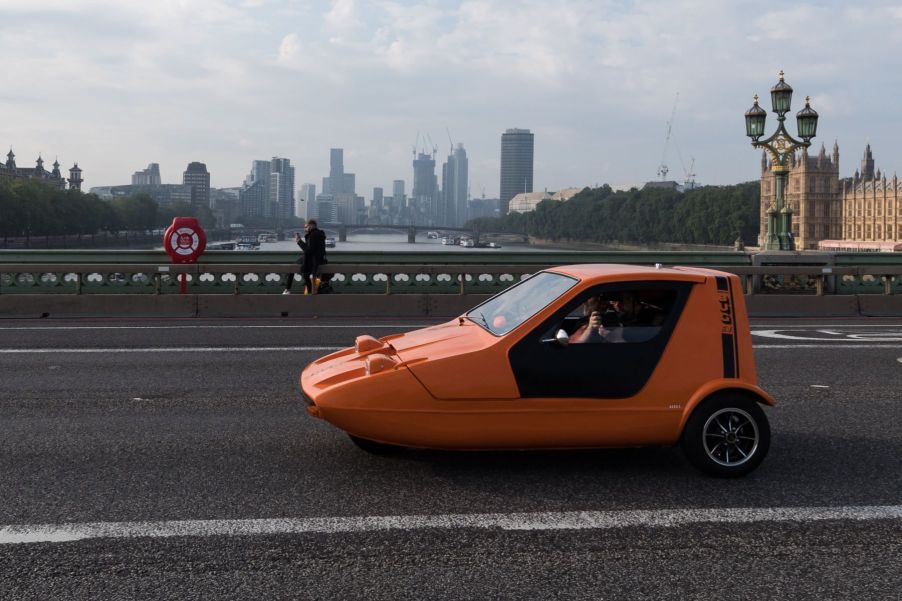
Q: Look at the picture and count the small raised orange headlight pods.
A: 2